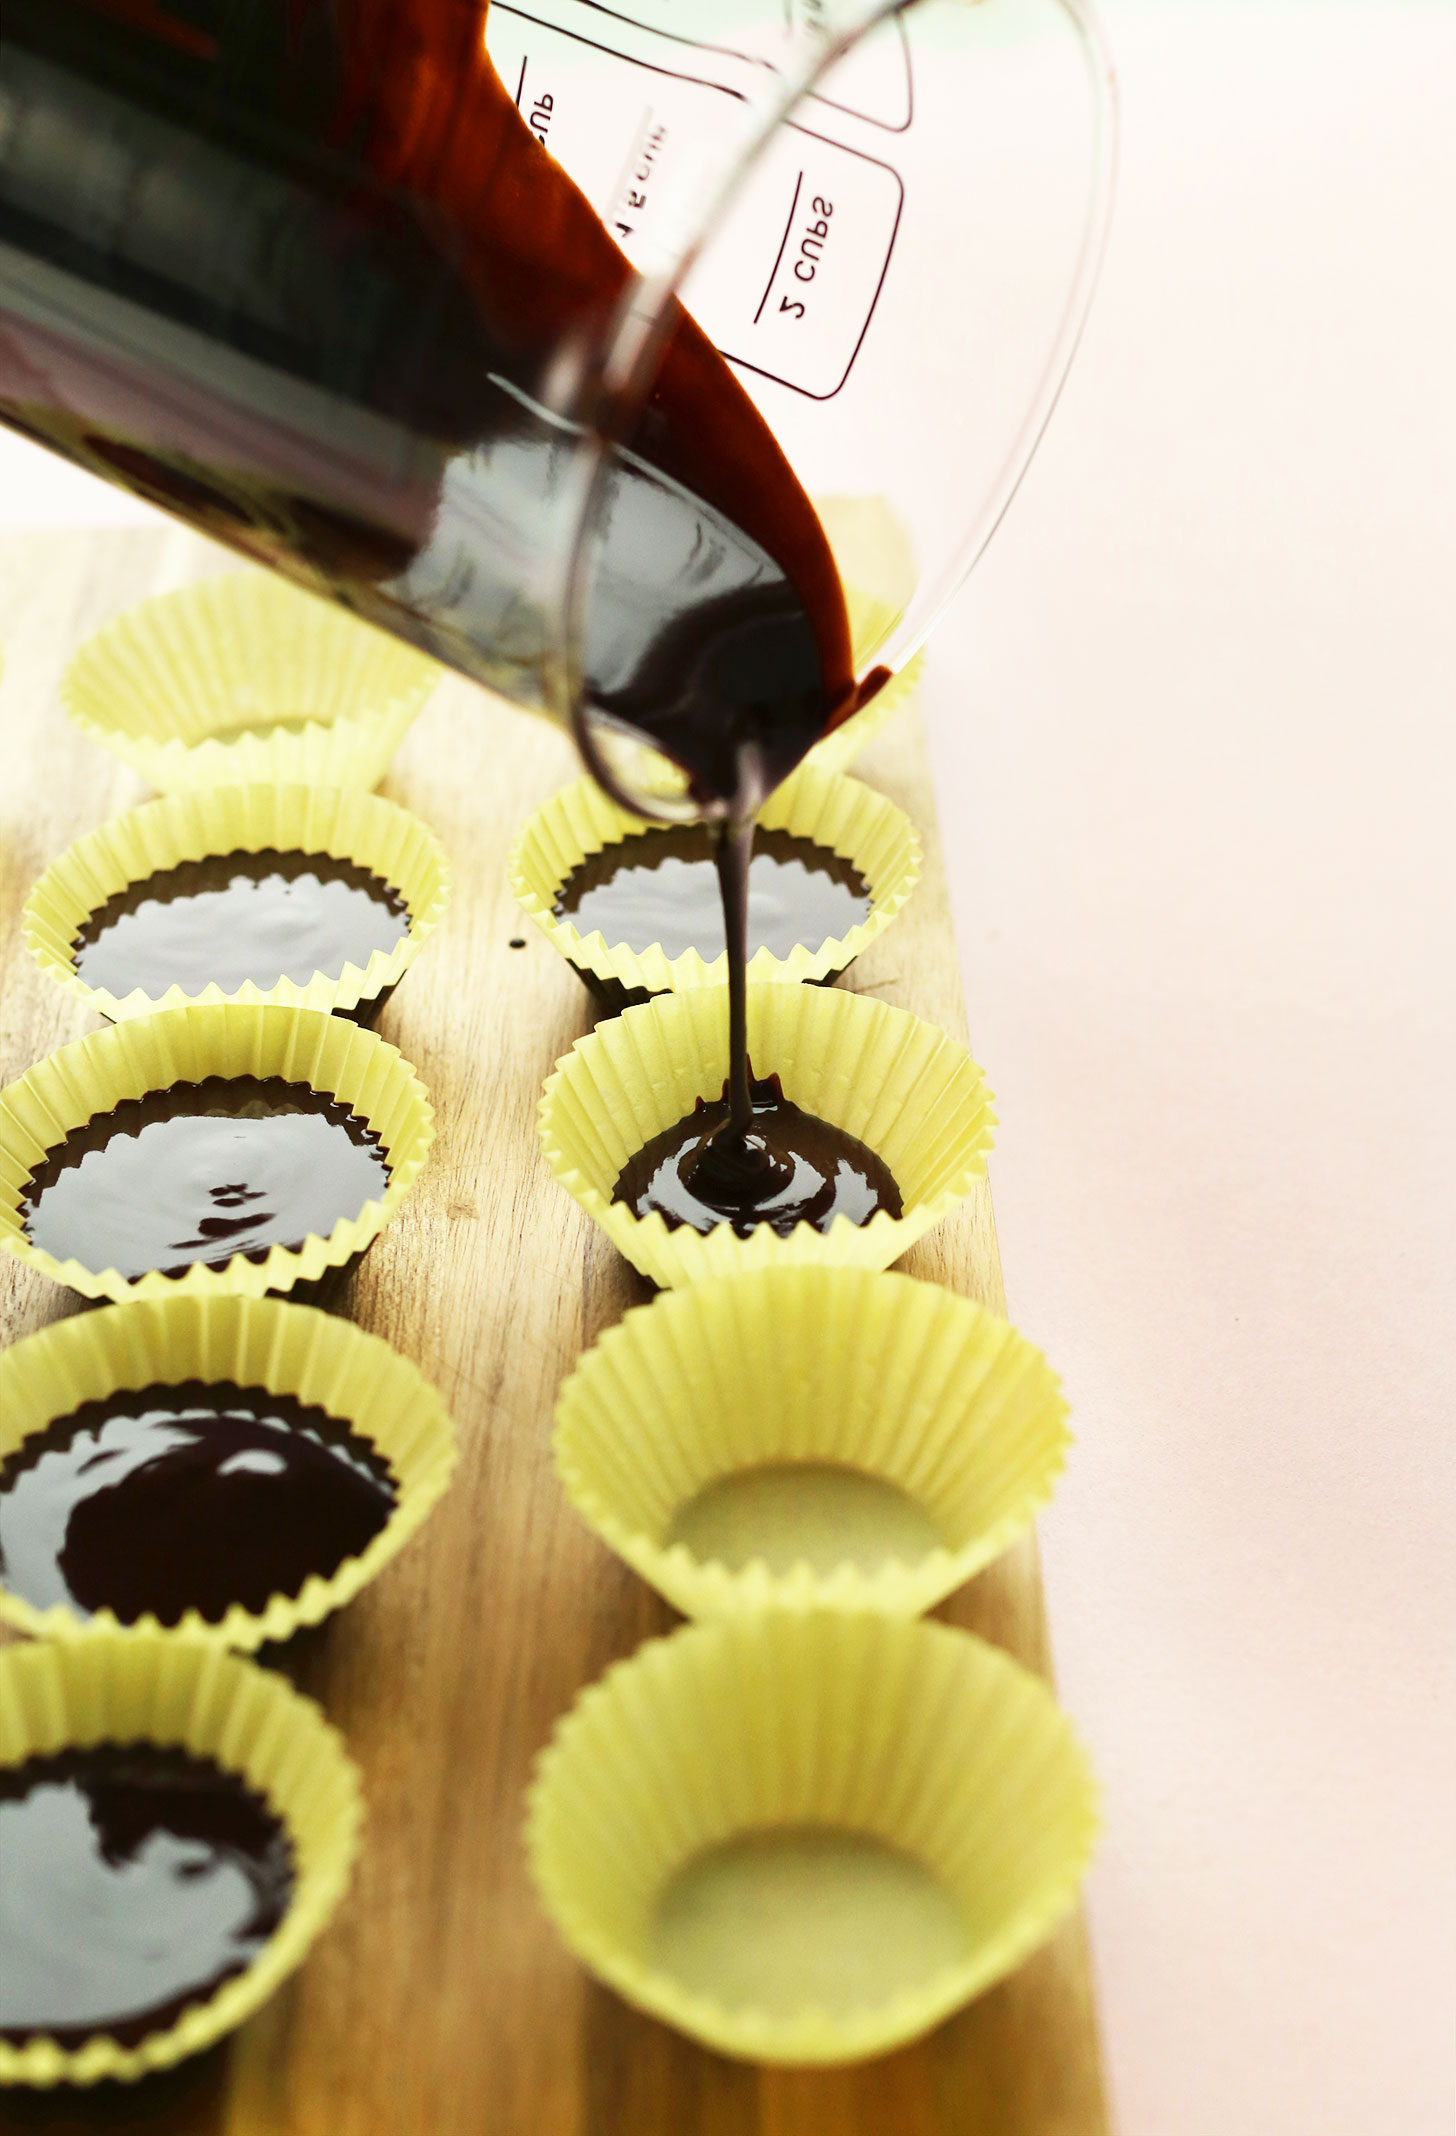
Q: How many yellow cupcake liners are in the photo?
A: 10